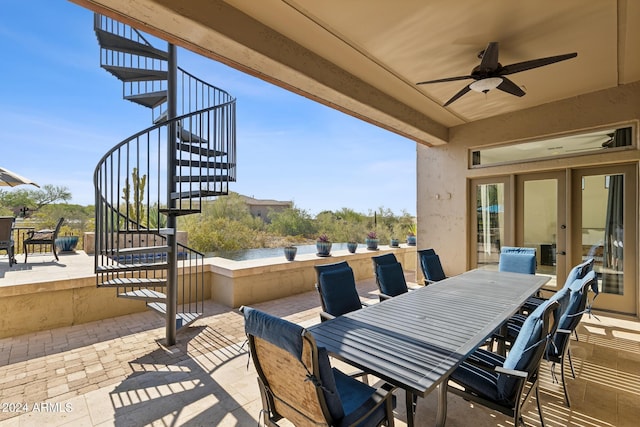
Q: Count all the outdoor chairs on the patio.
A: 10